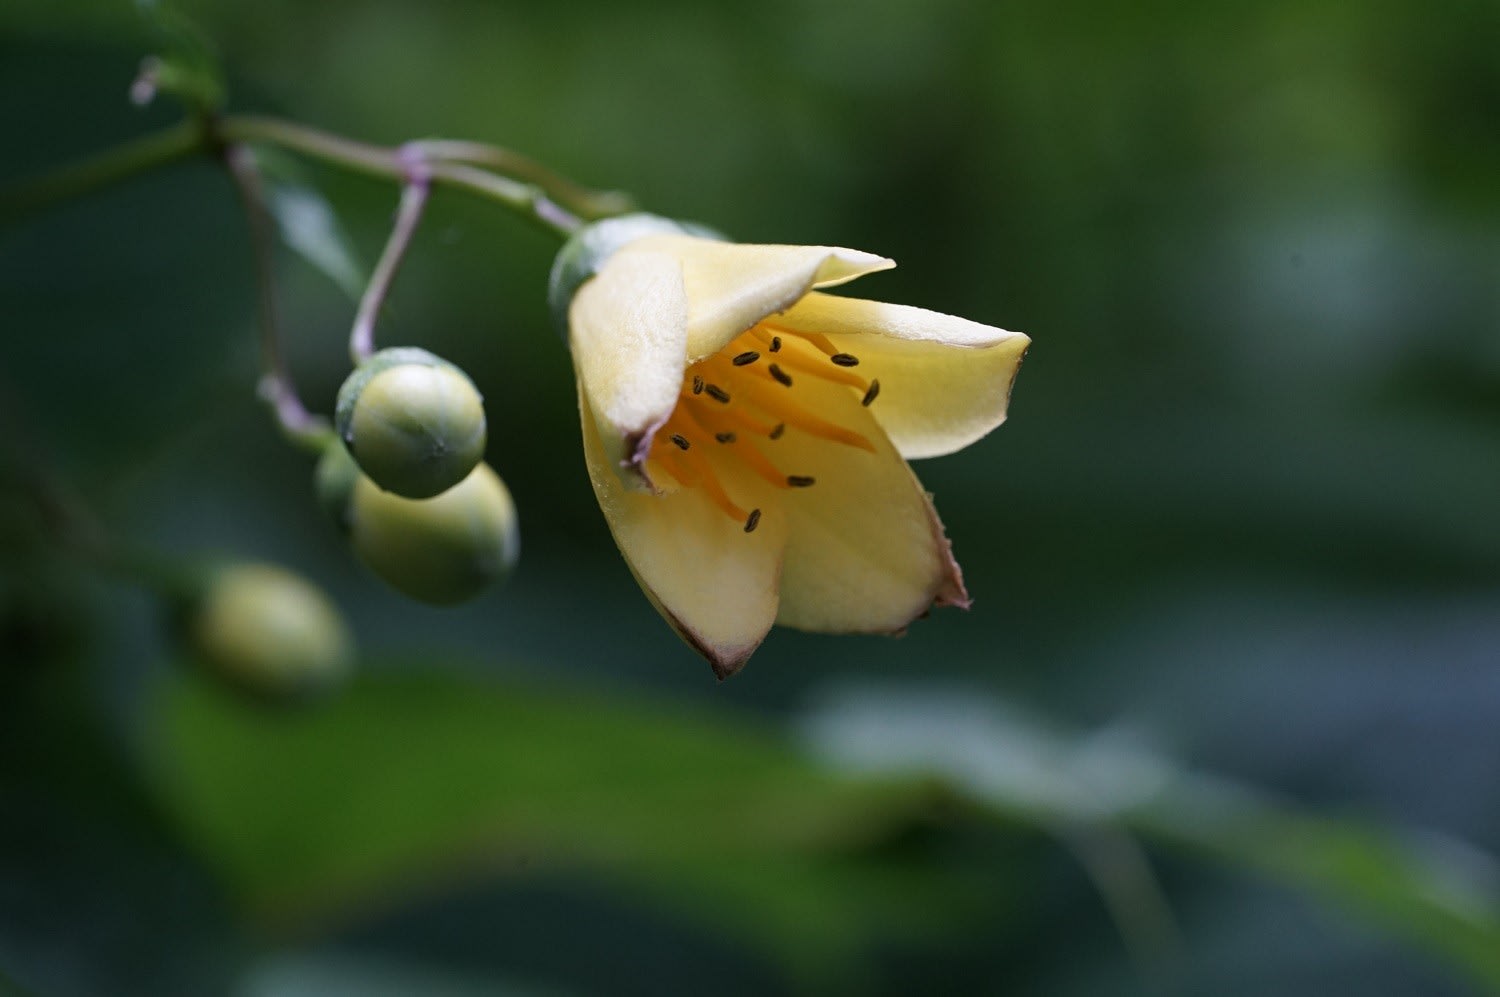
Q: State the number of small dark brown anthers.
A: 12